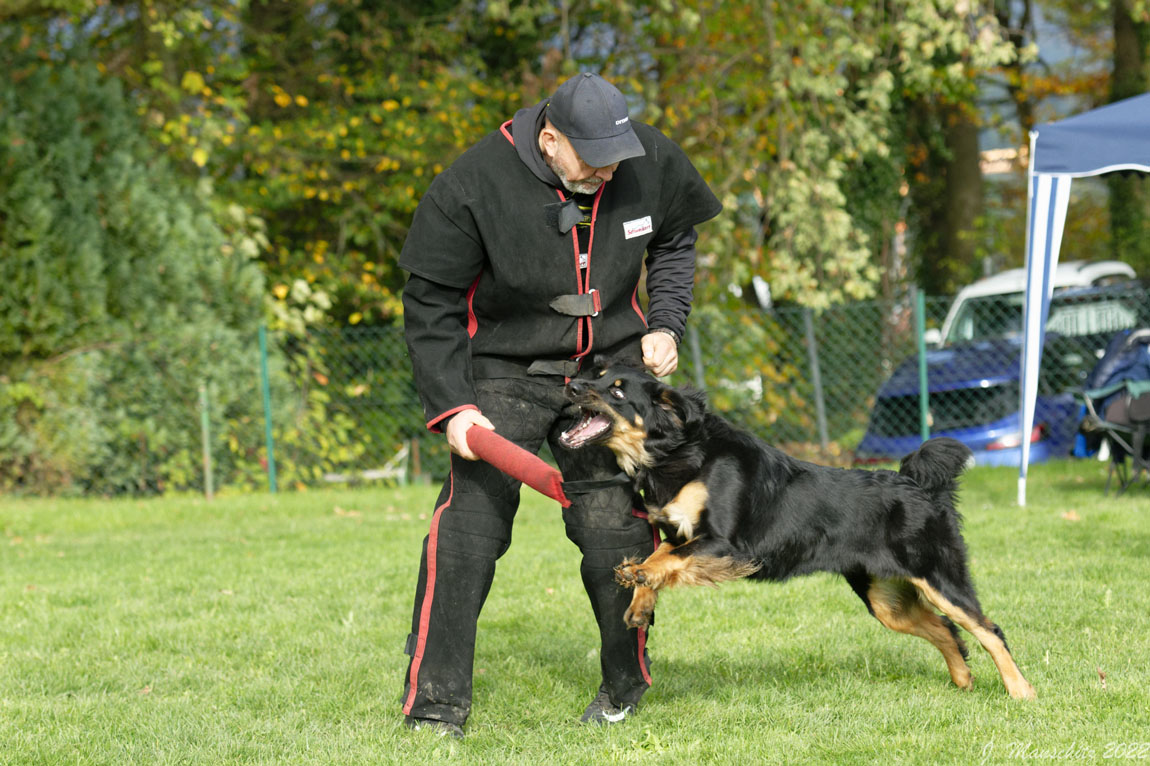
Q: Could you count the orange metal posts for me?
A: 0